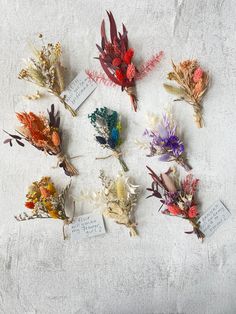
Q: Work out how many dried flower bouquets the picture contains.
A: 9